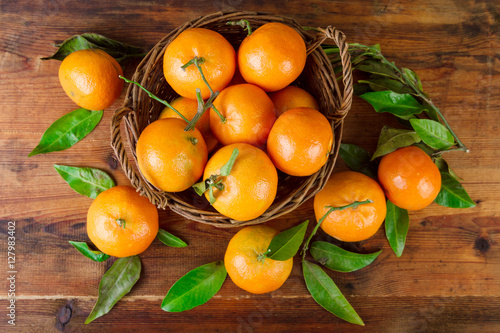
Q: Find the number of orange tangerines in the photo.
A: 13